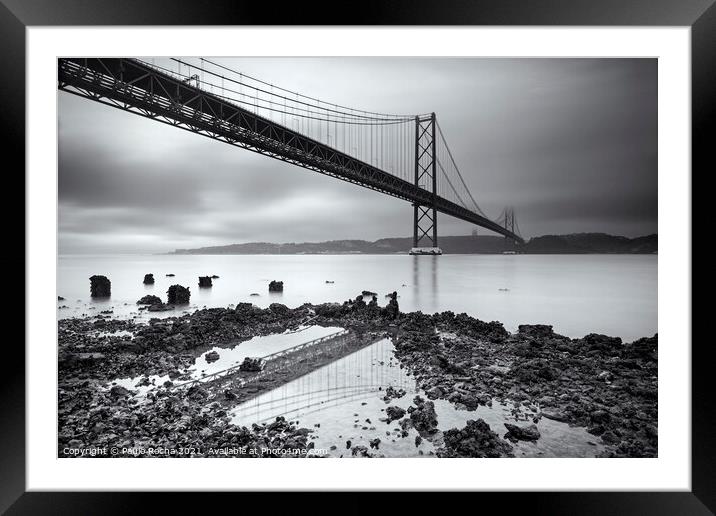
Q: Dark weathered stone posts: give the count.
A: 5